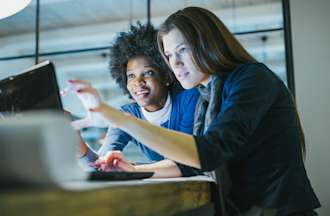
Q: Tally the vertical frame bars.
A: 3